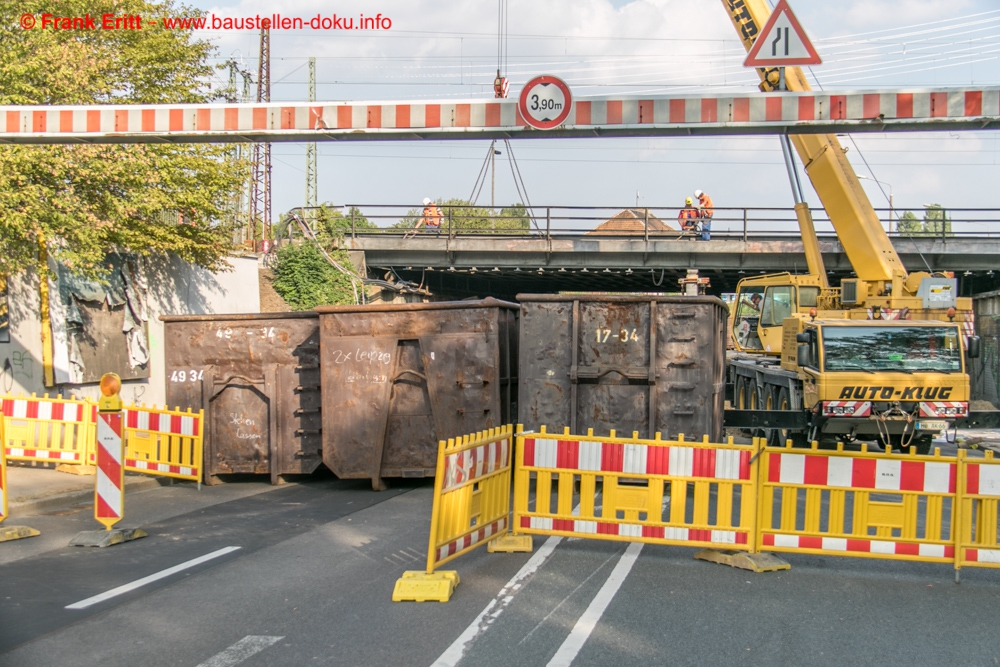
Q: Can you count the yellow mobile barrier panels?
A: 6